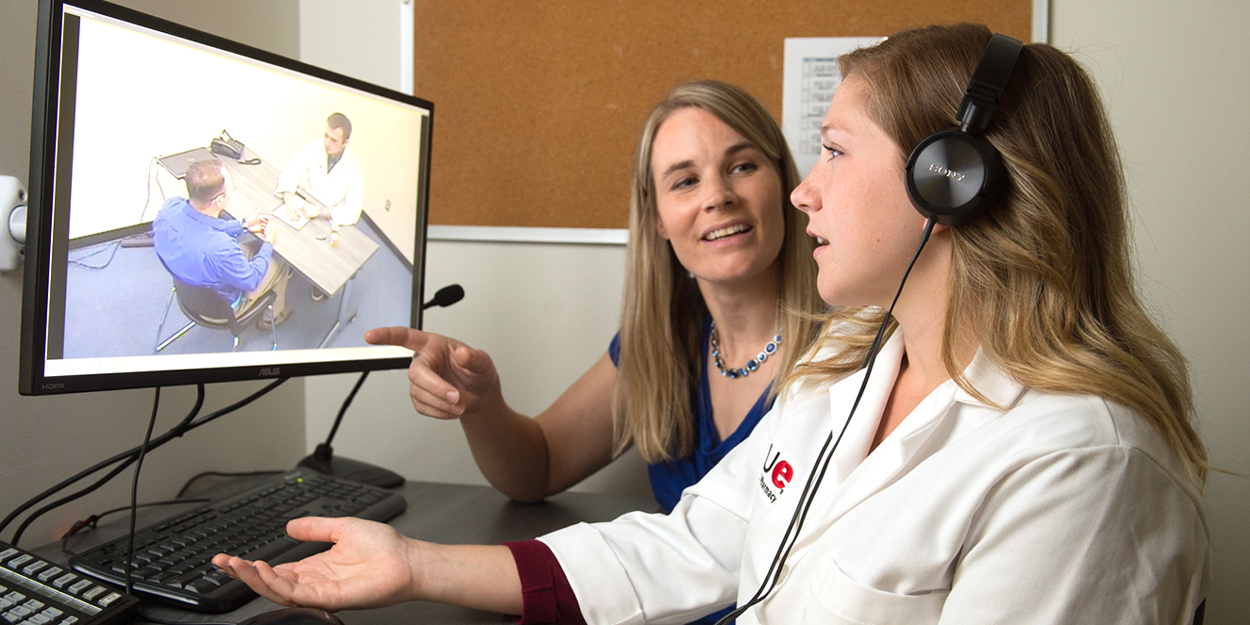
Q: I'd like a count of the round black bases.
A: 1